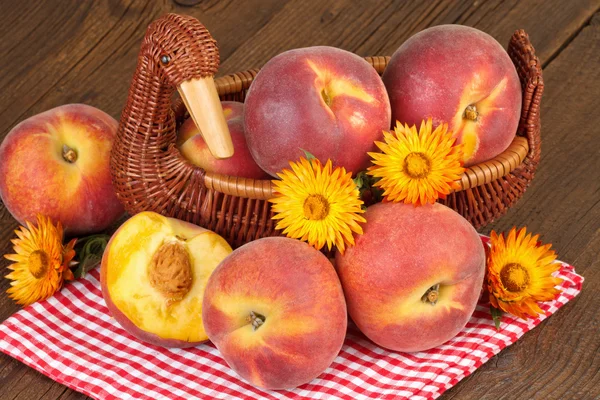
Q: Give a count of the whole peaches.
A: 6